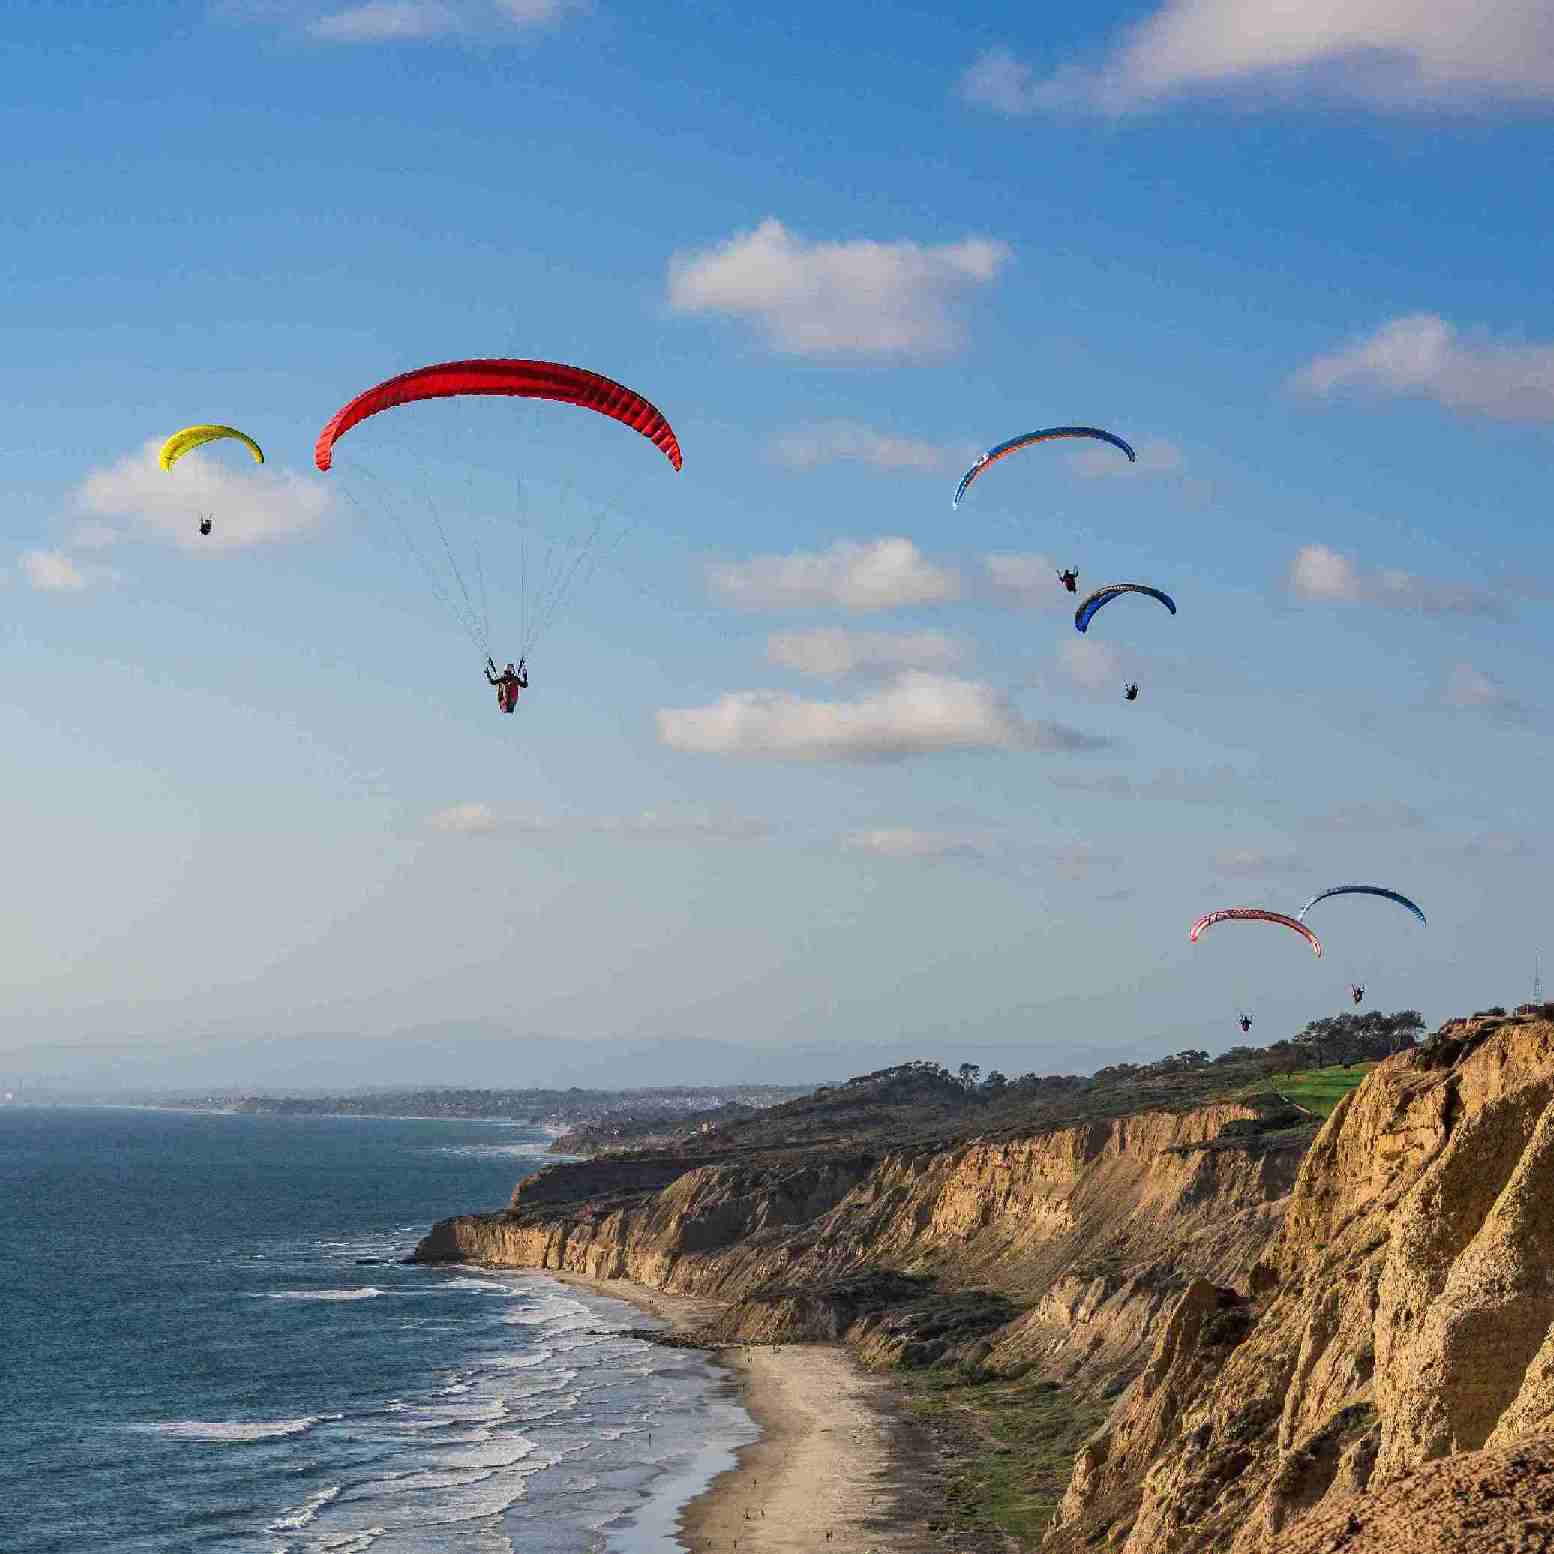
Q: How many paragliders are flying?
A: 6